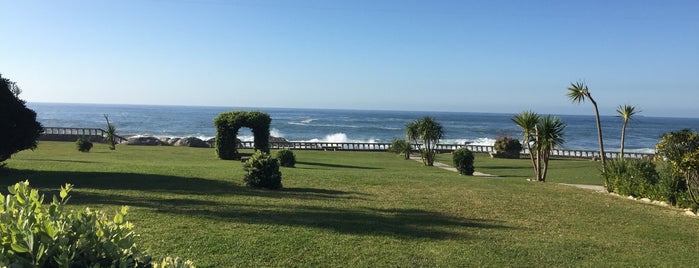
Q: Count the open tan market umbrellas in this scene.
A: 0